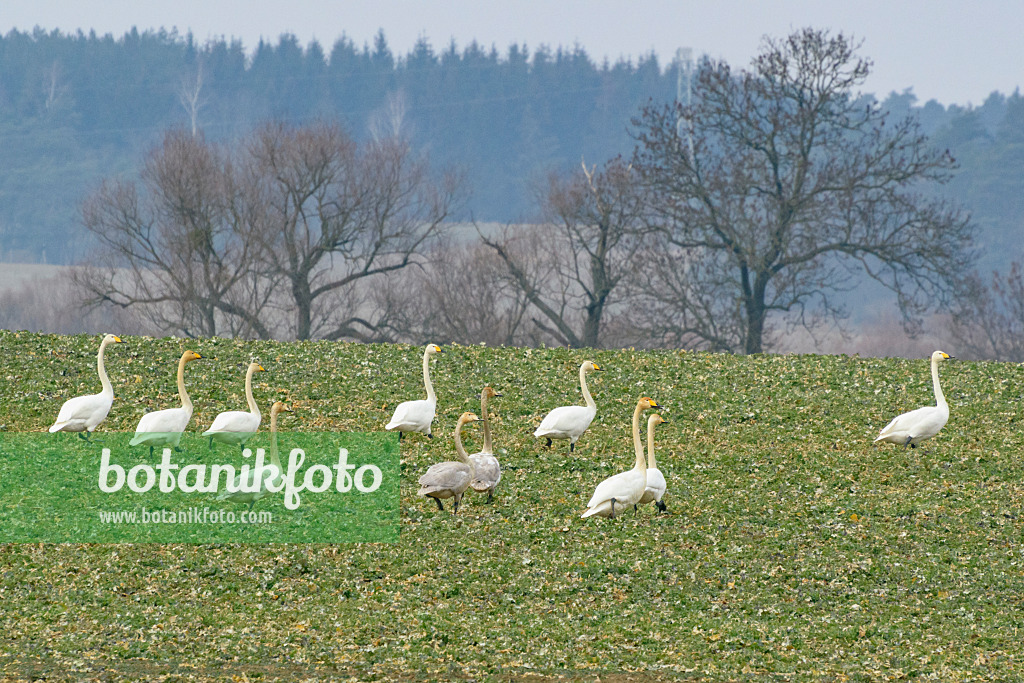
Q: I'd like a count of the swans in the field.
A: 11